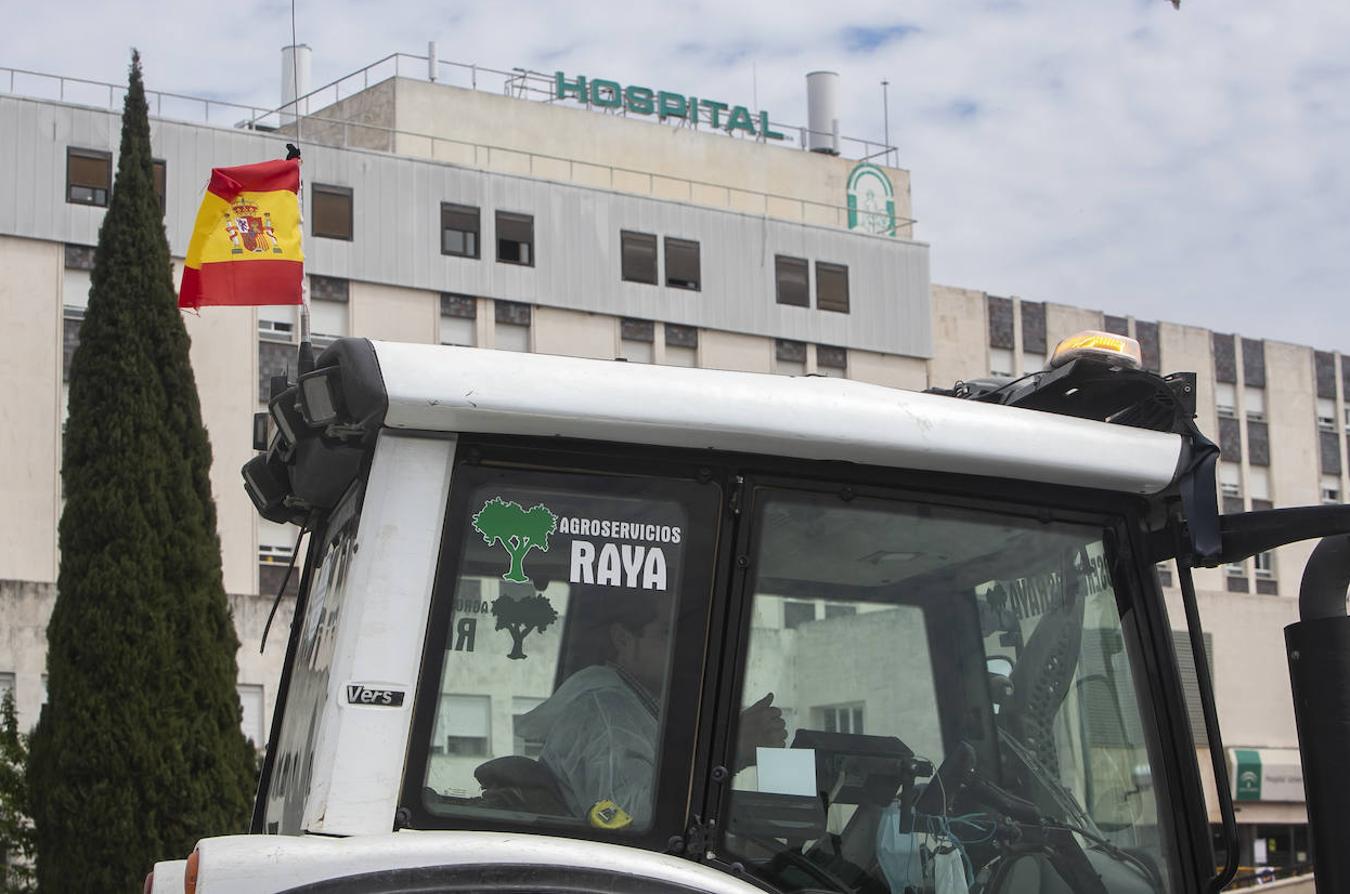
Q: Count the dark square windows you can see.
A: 9